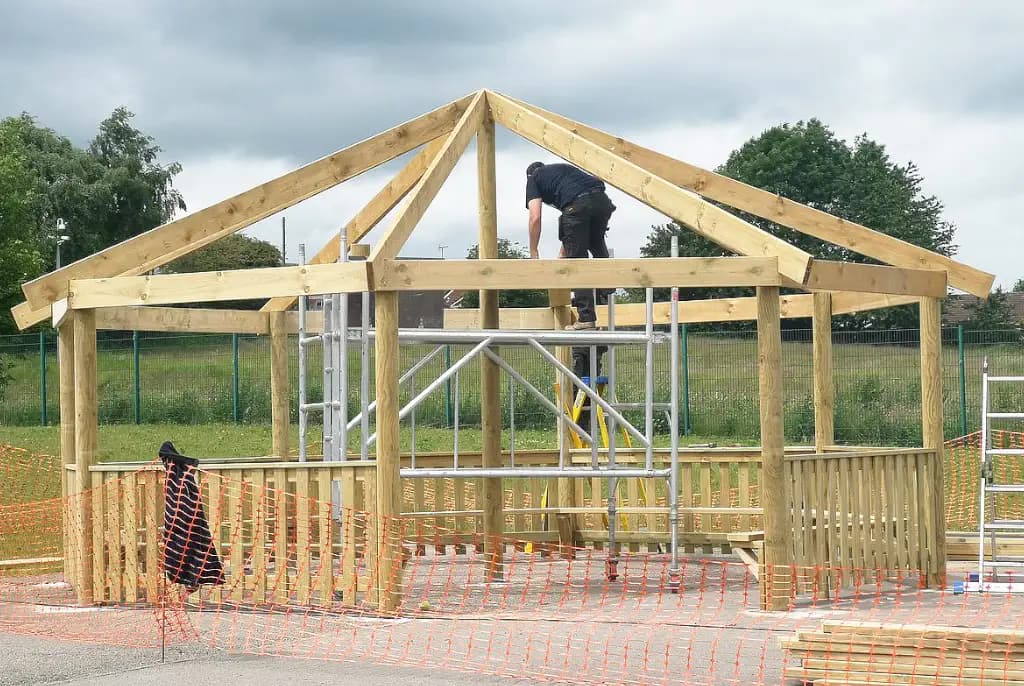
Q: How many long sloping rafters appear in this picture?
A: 6